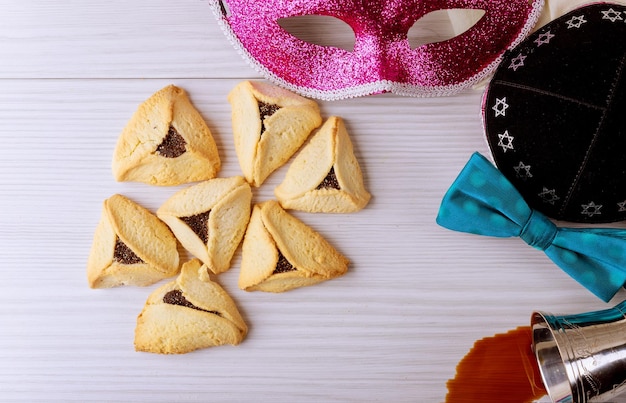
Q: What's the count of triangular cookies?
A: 7